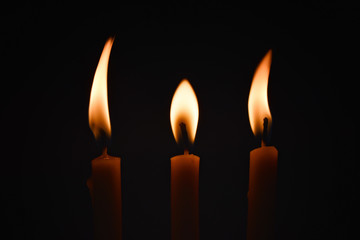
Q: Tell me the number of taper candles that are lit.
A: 3